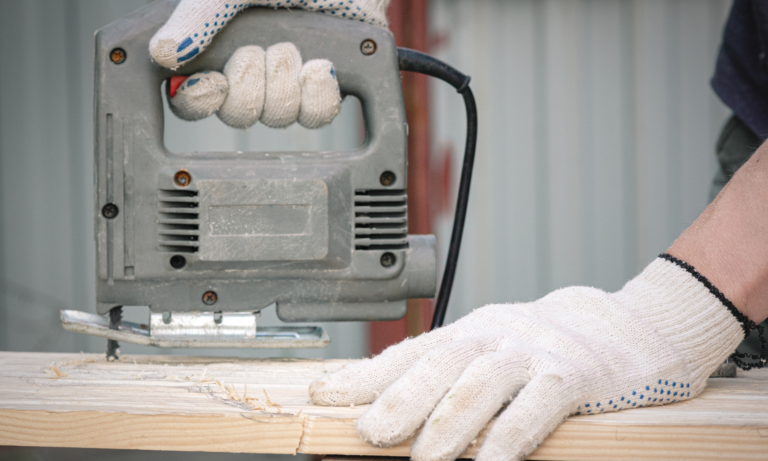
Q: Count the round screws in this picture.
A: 8